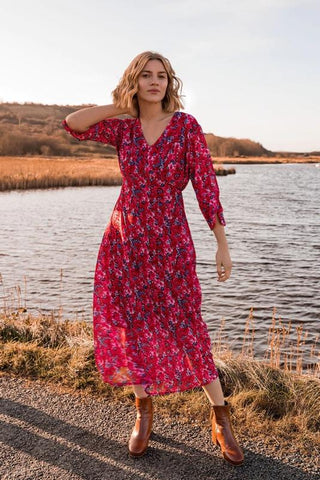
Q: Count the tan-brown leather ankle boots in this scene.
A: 2